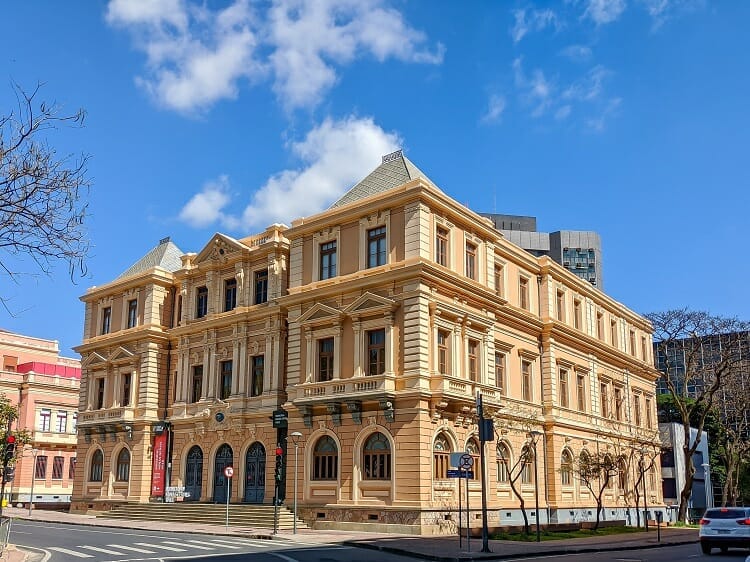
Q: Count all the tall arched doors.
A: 3